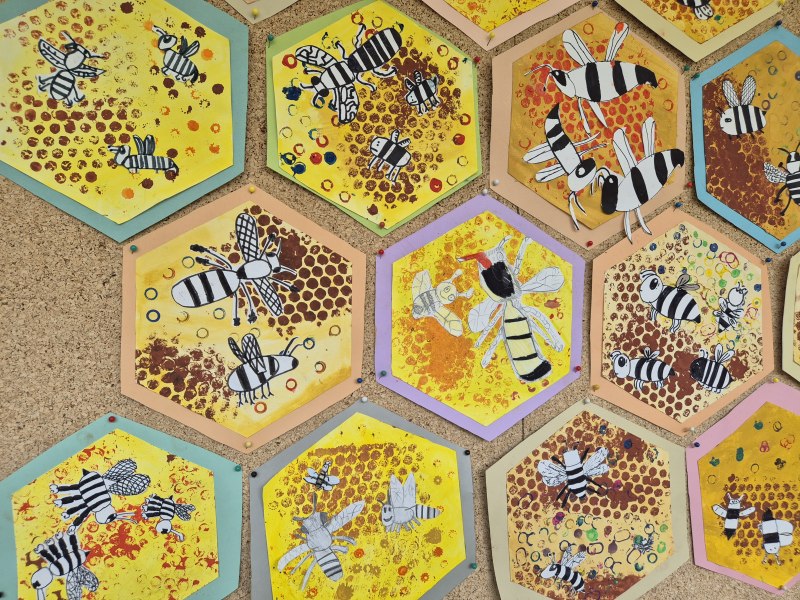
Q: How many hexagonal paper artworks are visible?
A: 15